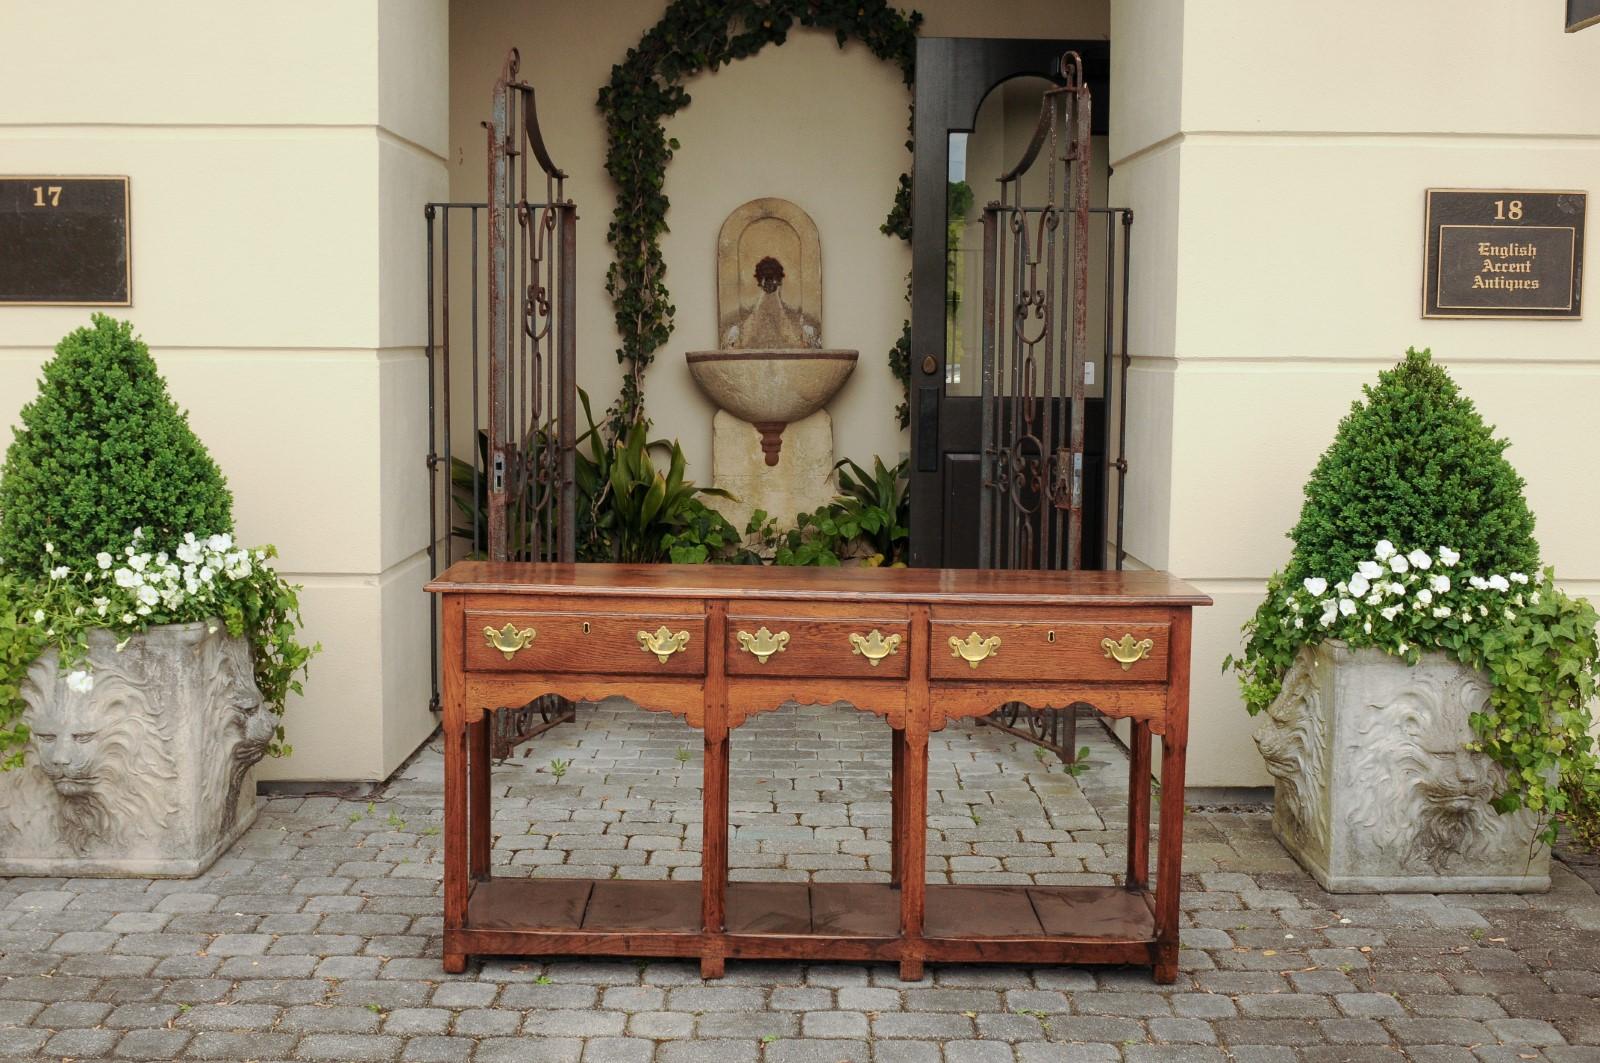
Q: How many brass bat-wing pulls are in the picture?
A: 6